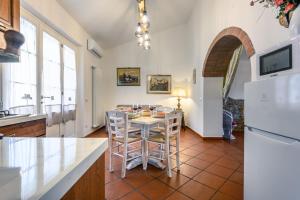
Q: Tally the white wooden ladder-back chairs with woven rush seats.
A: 4